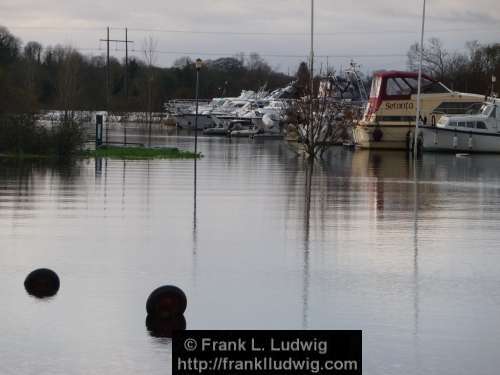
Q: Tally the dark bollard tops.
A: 2